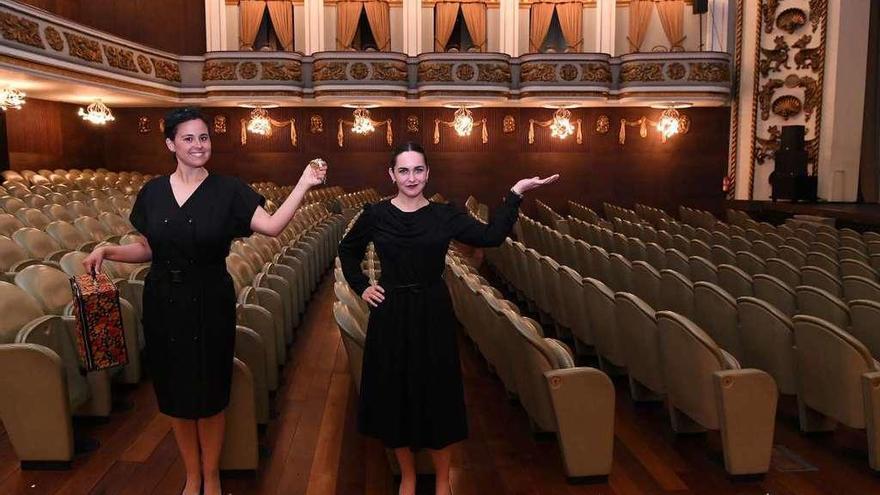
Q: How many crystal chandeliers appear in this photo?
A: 7